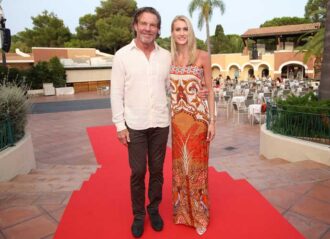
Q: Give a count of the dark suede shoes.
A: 2